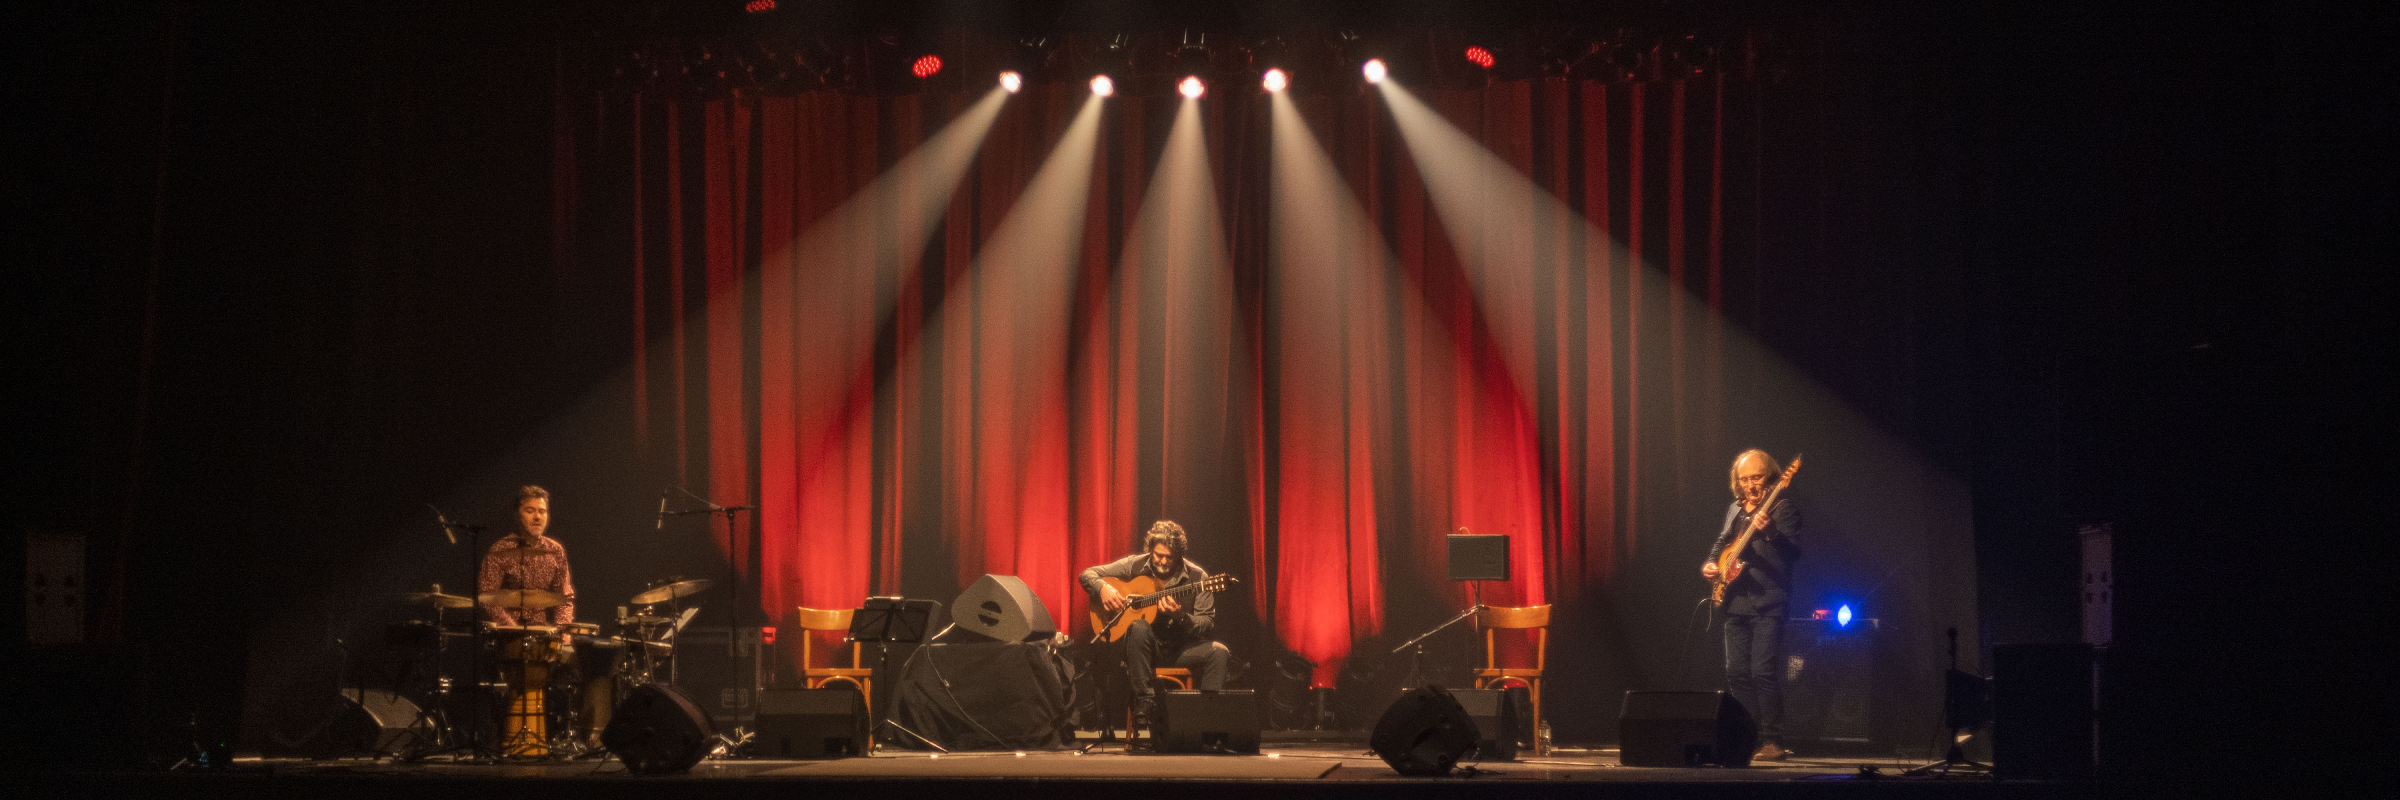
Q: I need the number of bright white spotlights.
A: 5